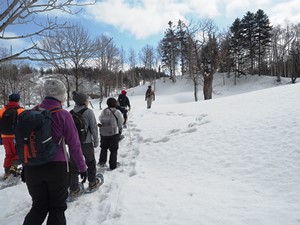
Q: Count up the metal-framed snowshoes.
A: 2